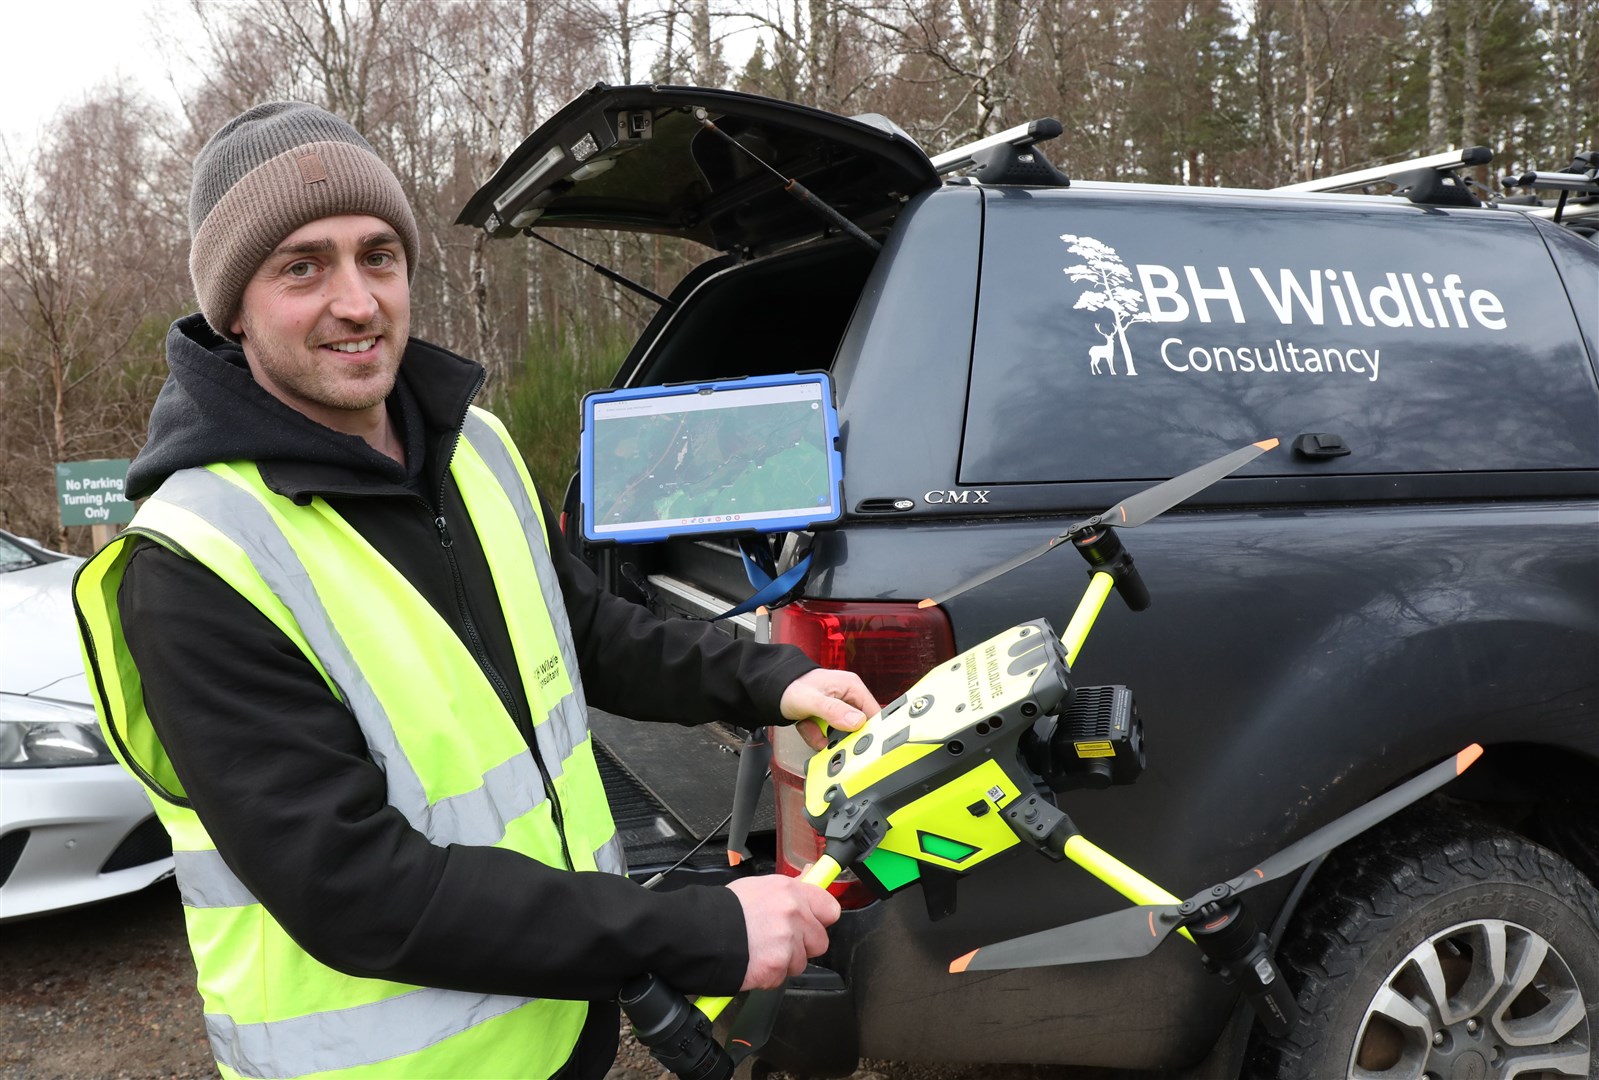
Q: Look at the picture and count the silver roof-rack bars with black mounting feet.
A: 2